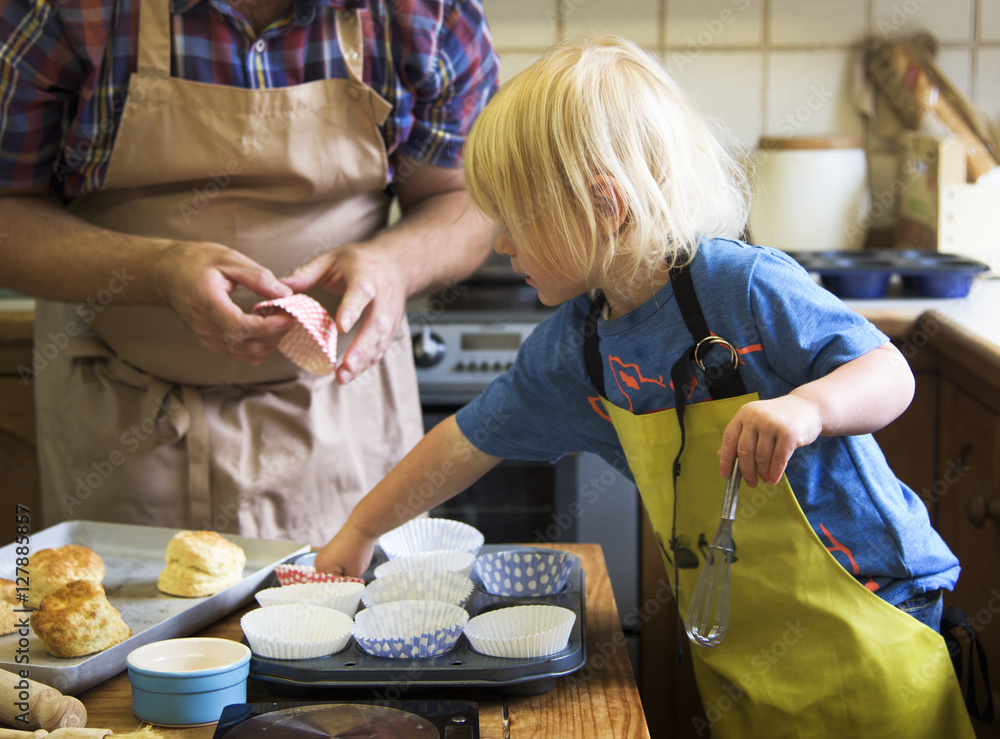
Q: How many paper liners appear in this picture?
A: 10